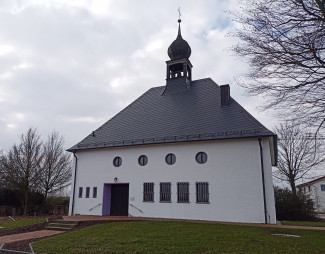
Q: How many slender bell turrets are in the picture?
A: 1